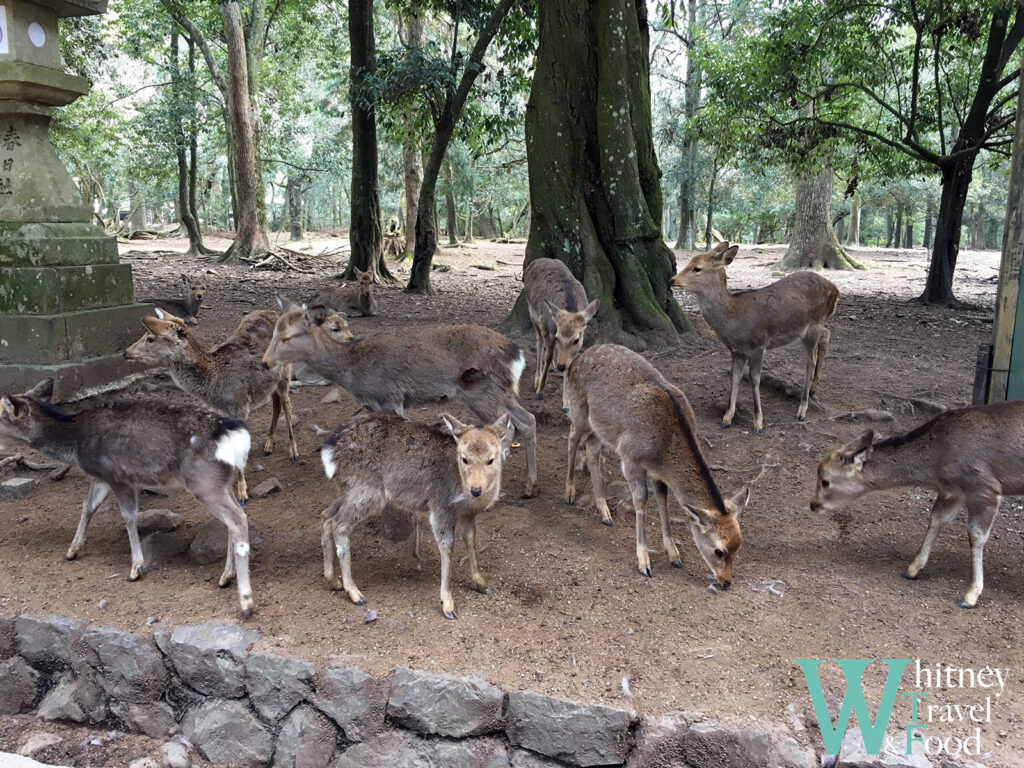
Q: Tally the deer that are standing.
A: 8